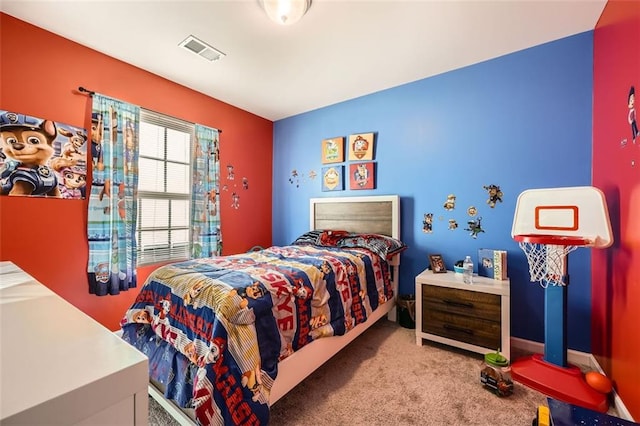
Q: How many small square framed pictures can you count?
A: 4